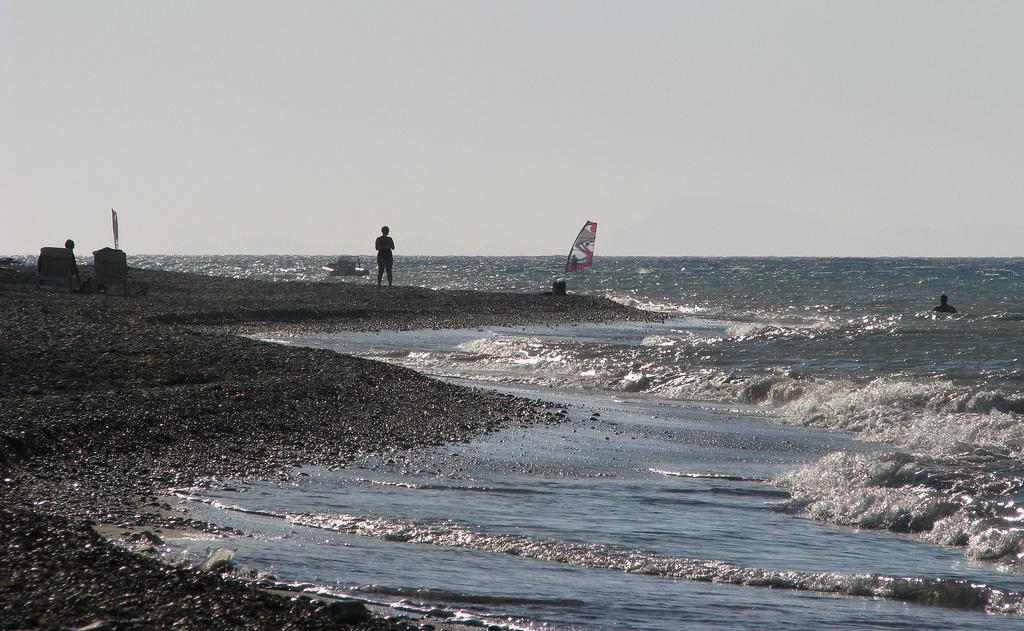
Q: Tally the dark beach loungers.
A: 2